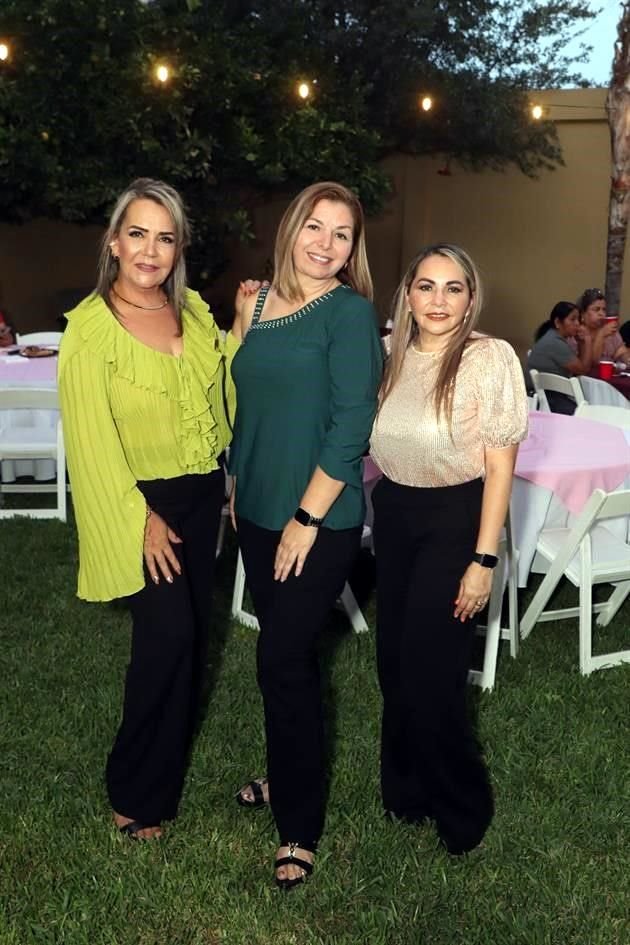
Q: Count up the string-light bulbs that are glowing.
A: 5